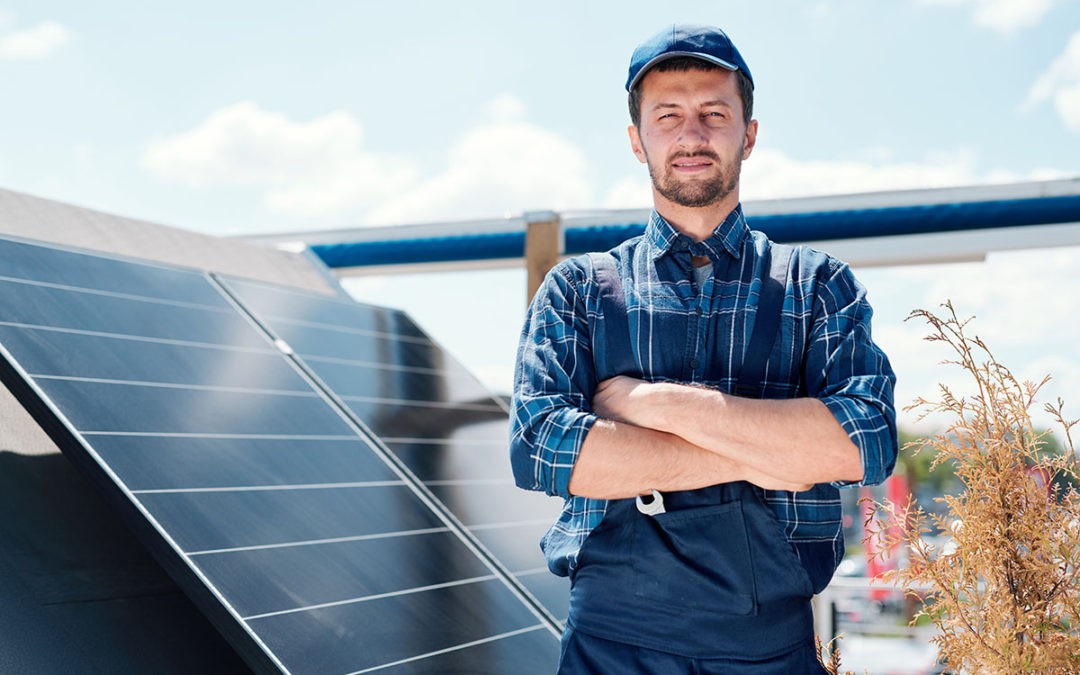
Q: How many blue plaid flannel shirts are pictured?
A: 1